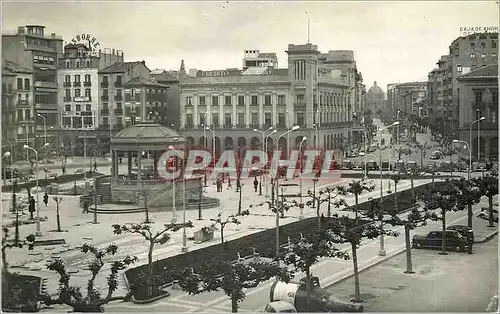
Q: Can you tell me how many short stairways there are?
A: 2